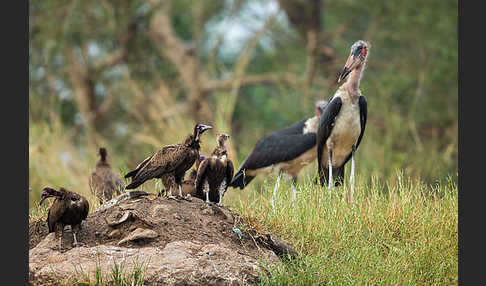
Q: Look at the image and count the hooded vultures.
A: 5